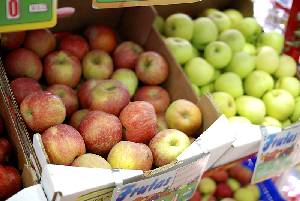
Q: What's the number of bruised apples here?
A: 0